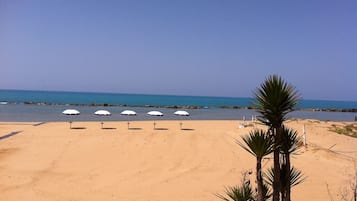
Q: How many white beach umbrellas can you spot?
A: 5